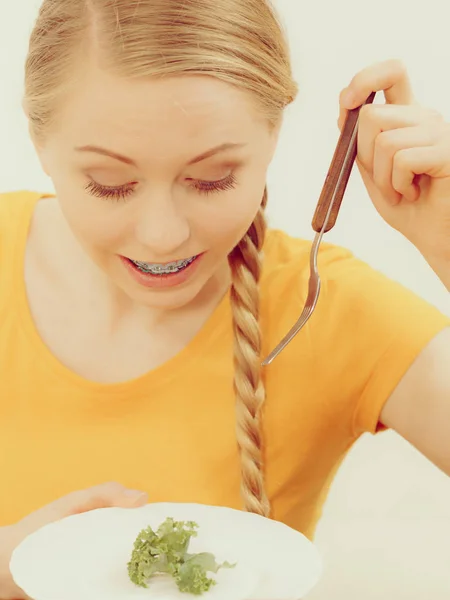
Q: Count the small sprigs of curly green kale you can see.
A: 1